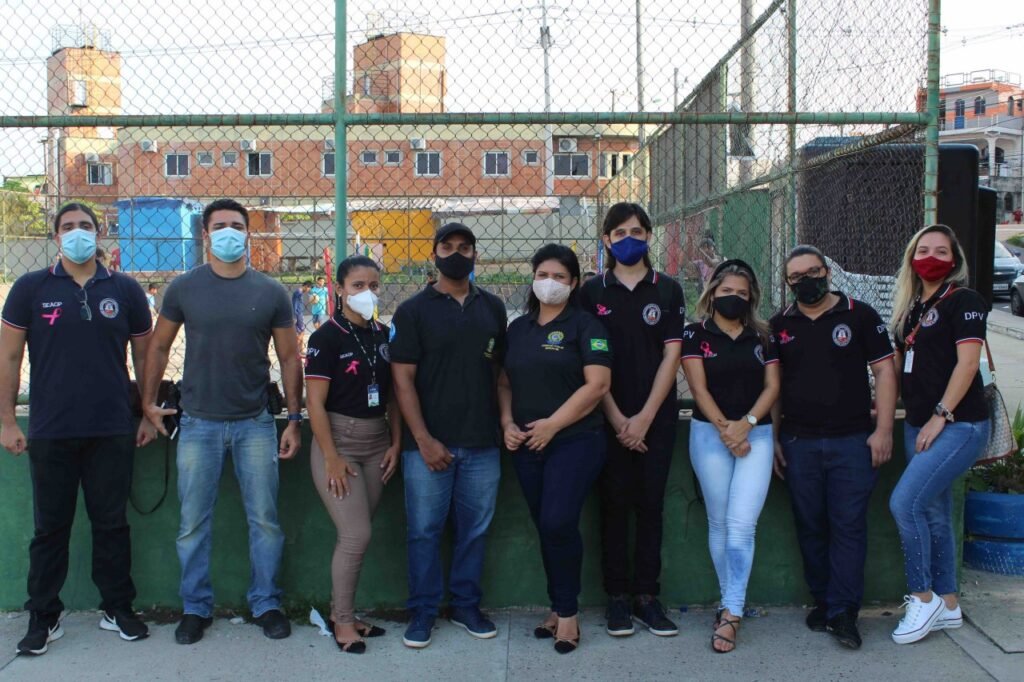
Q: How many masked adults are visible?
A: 9